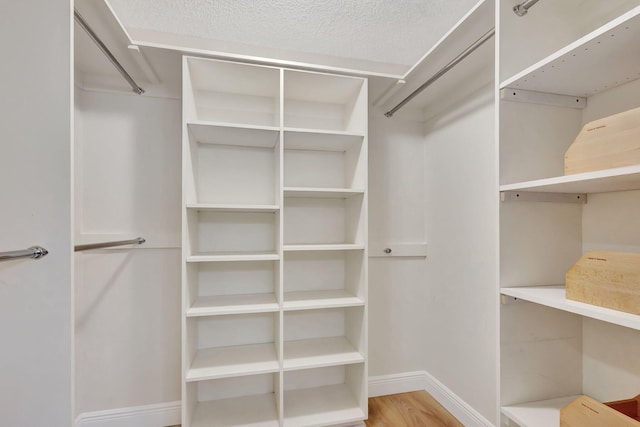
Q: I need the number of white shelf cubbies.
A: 12